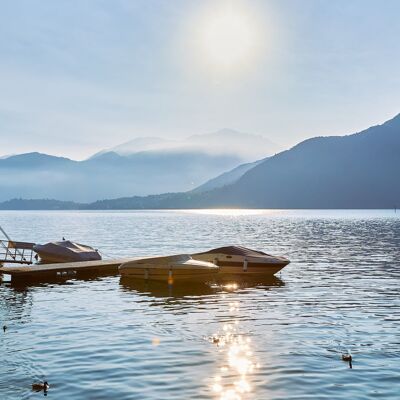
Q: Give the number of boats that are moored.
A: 3